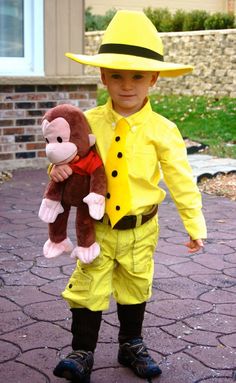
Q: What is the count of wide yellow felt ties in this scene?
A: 1